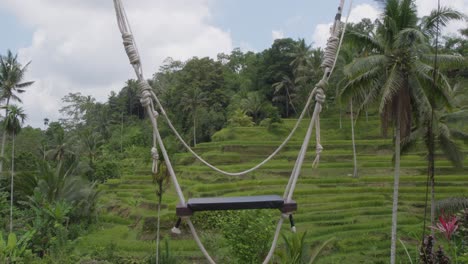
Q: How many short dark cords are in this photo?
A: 2